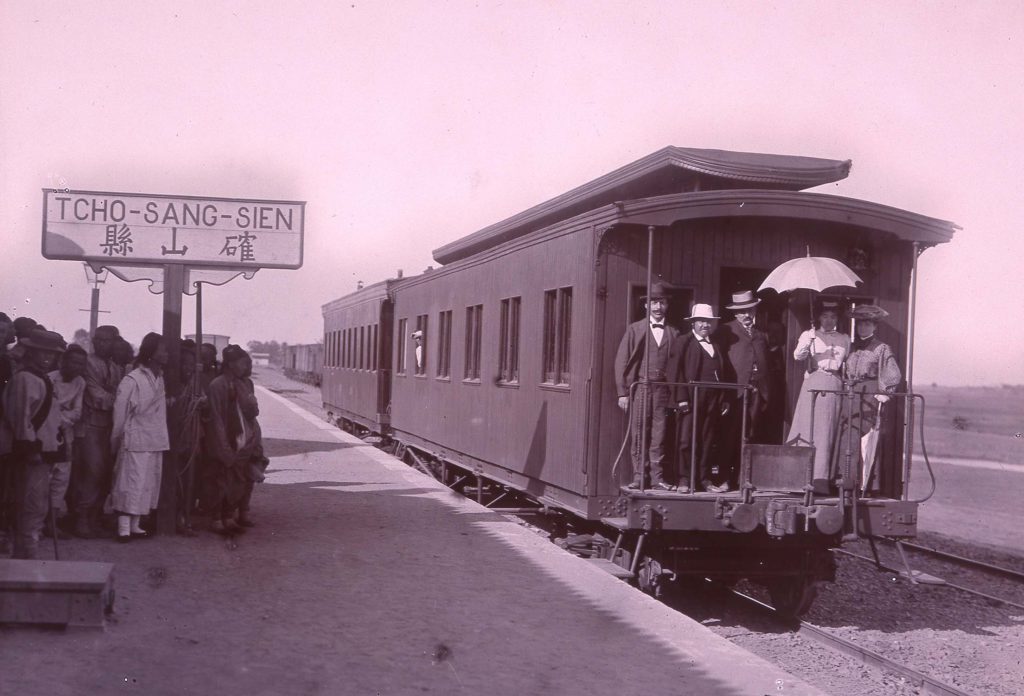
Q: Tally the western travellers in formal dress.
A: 5